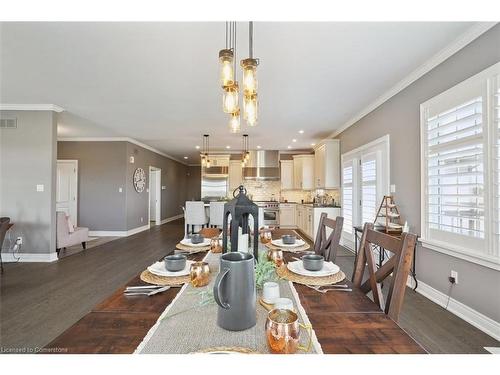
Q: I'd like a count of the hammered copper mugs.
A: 5